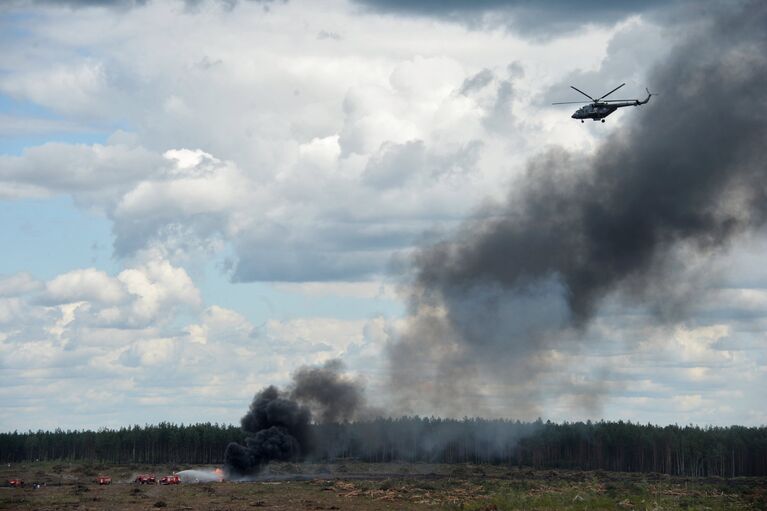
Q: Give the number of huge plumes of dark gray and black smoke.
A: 2